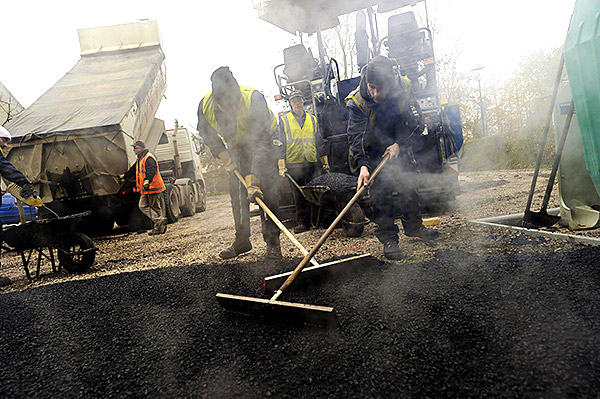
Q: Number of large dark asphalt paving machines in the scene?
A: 1